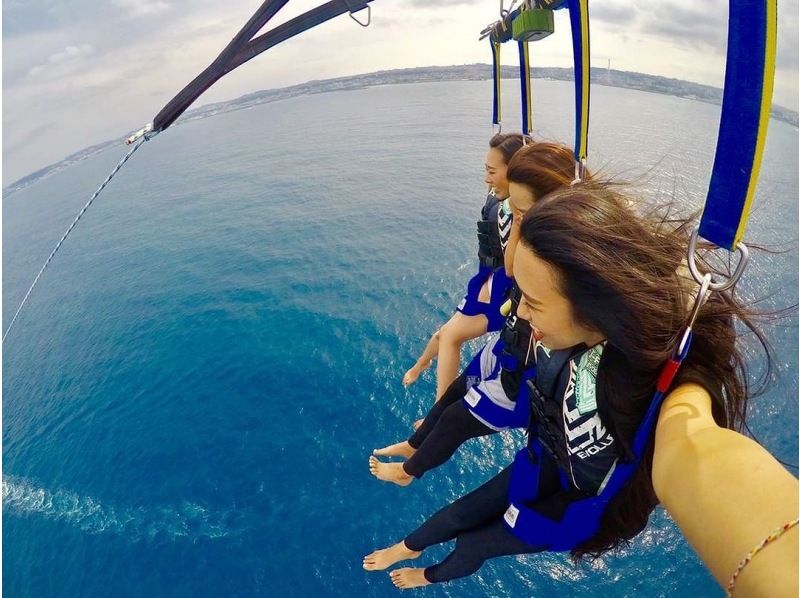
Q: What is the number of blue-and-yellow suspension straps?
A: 4